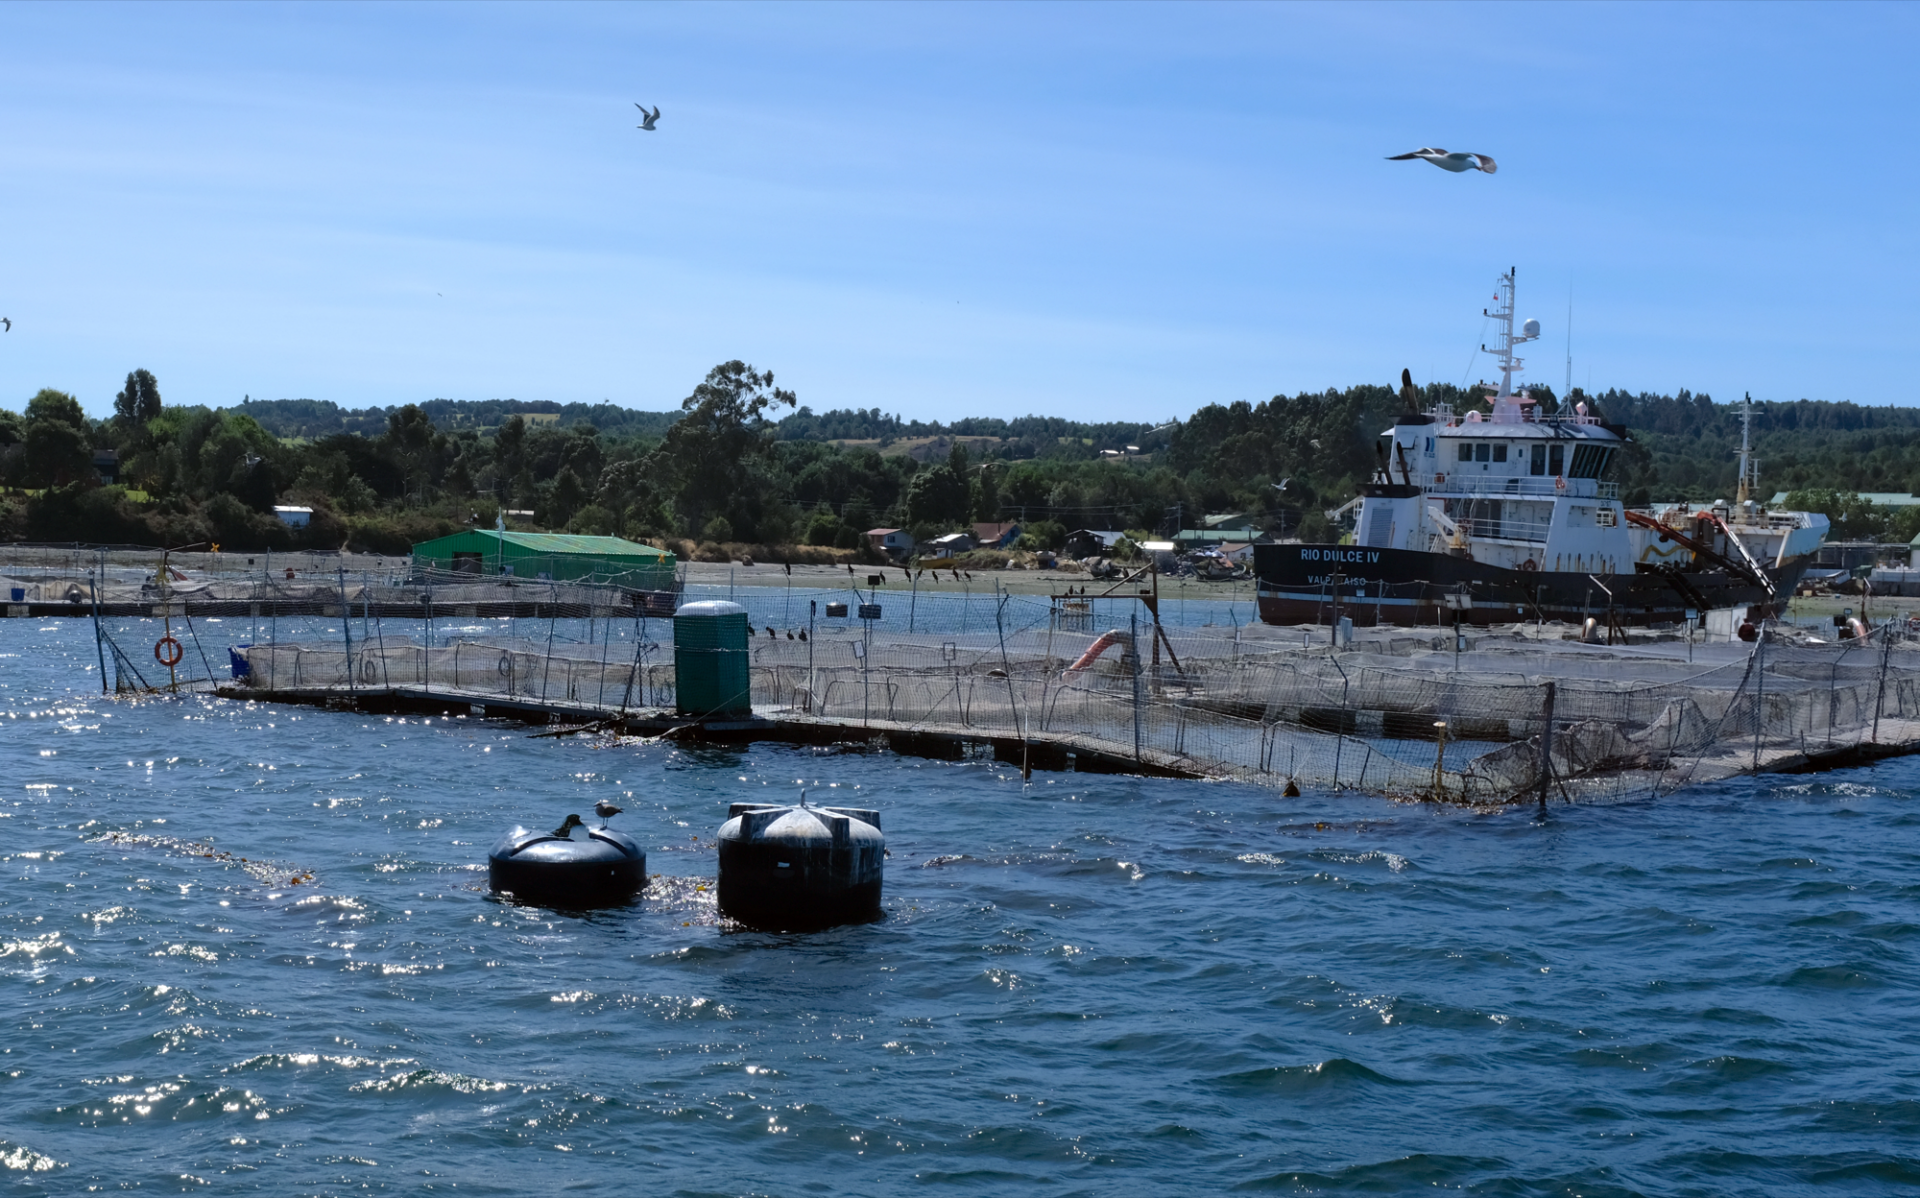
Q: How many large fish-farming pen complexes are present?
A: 2